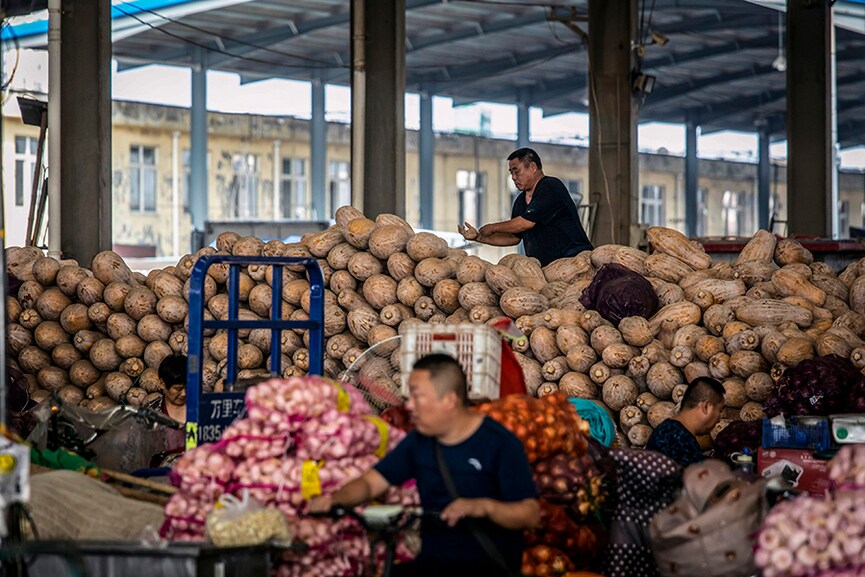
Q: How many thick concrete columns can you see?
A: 4